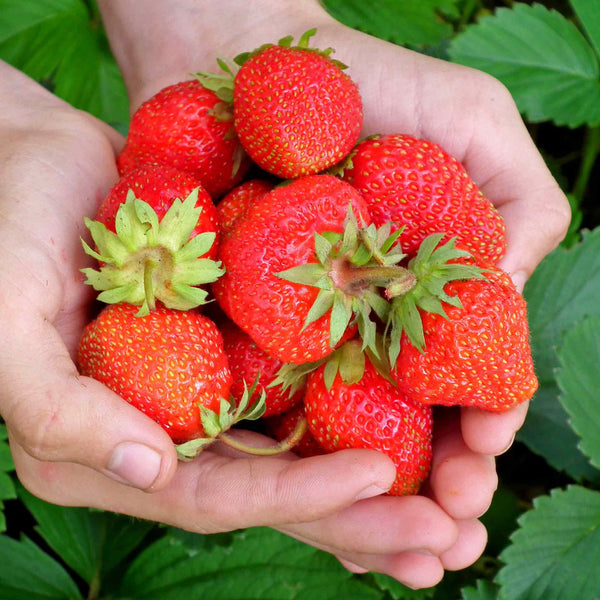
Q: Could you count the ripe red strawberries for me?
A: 11